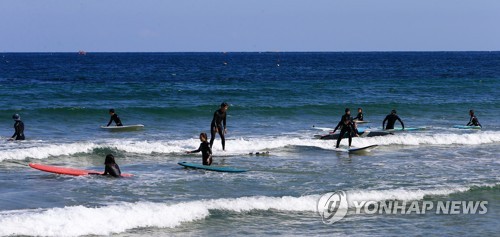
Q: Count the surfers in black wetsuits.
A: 9